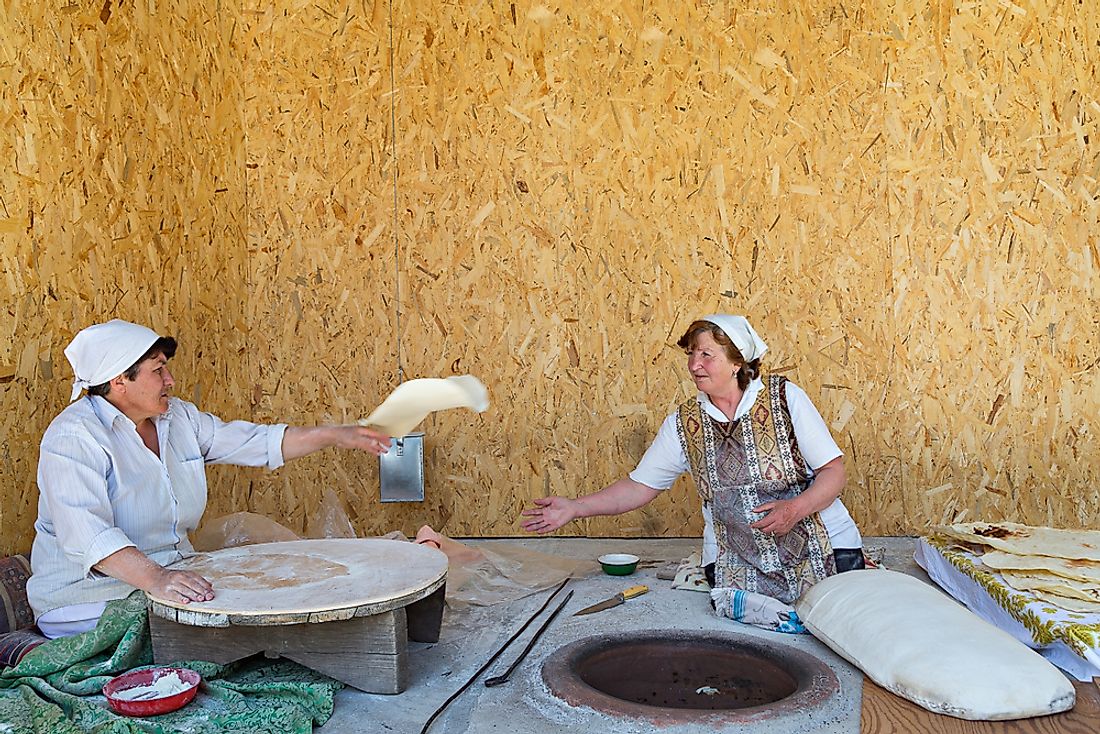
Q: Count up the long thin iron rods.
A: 2